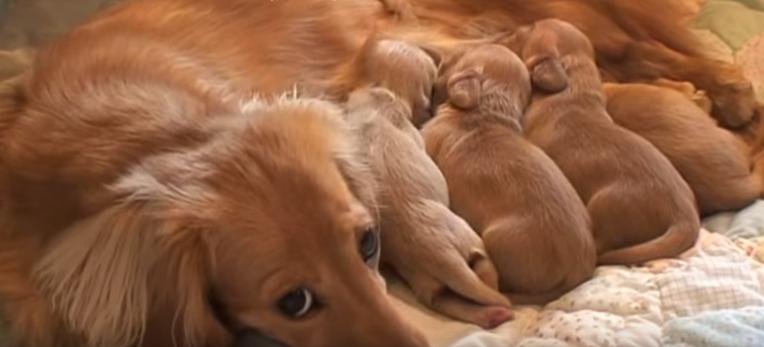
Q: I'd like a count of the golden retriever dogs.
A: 5